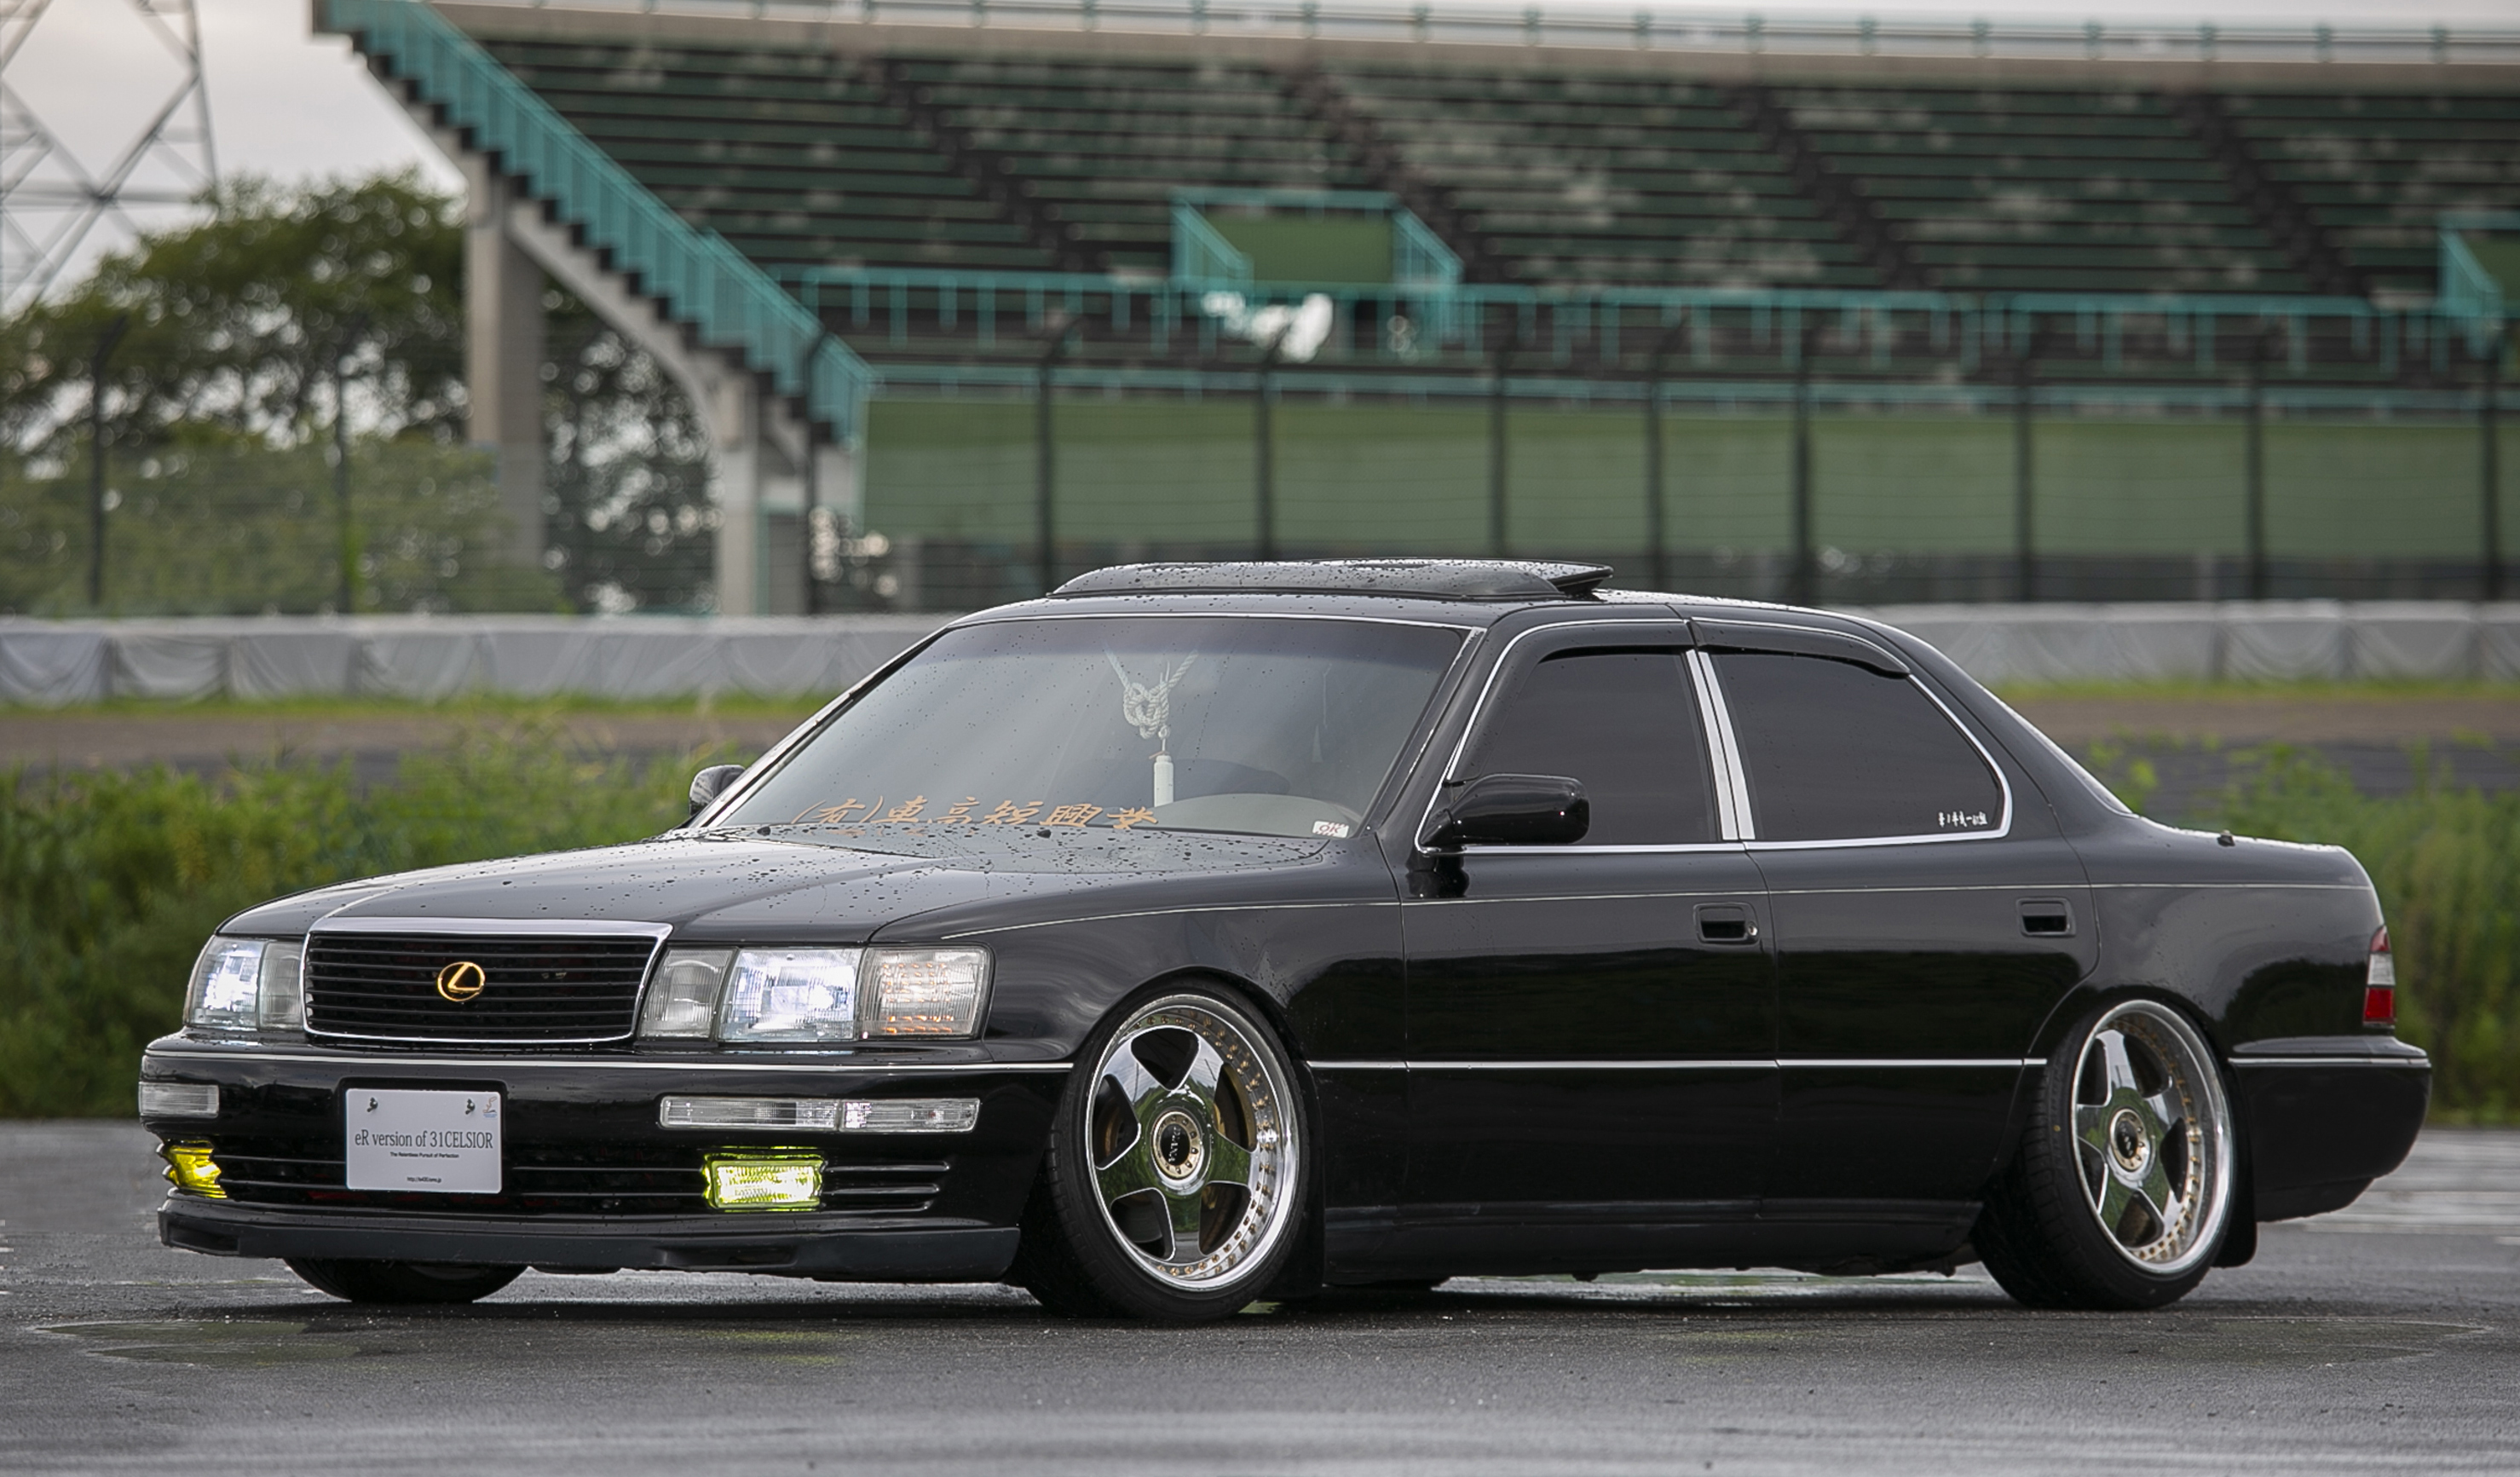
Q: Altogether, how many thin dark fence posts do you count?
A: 11